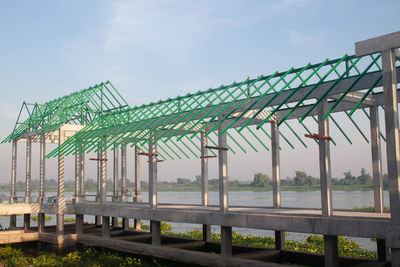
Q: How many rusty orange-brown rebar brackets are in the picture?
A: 6